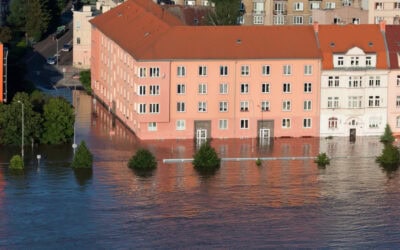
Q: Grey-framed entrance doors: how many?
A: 2